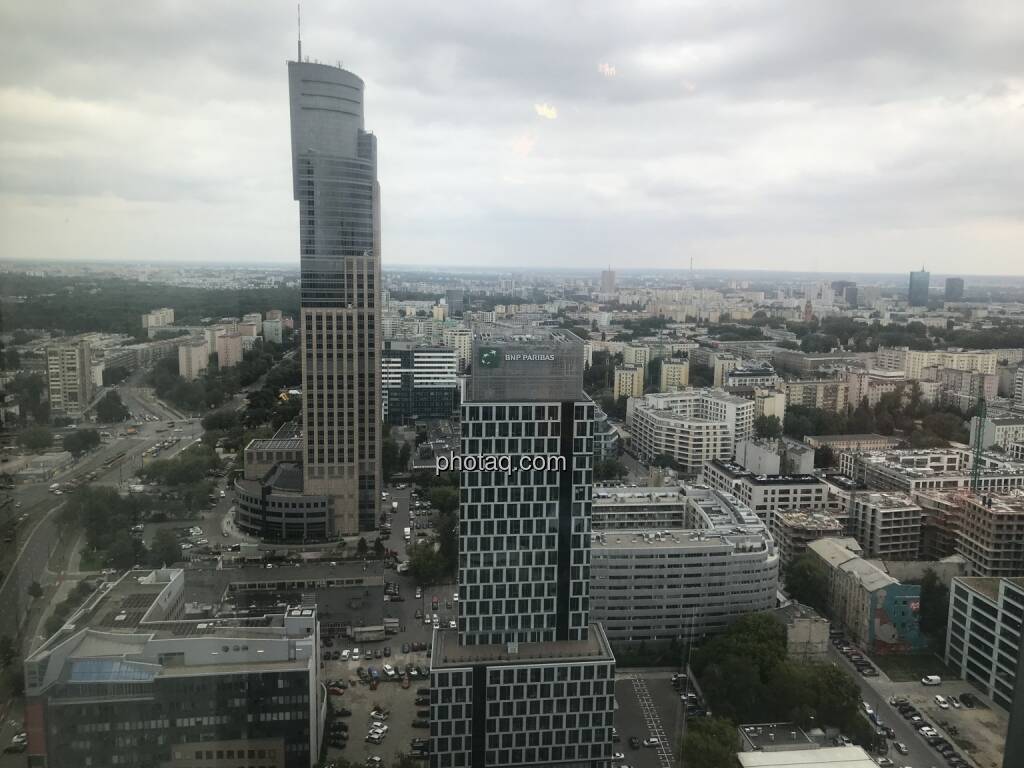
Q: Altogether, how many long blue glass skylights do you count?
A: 1